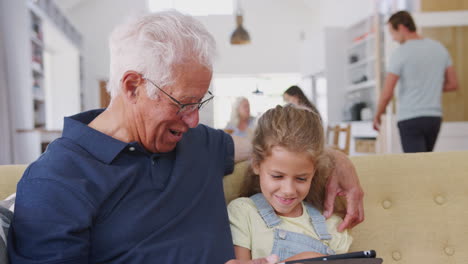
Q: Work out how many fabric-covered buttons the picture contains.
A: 4